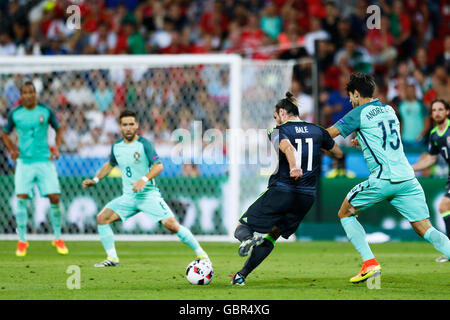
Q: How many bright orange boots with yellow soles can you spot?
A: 3